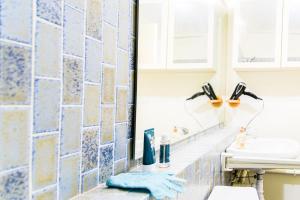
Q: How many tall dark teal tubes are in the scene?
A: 1